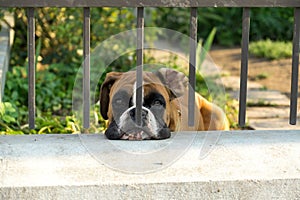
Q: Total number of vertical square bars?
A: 6